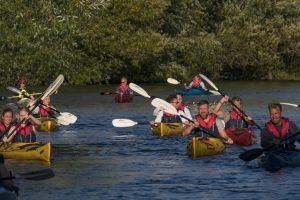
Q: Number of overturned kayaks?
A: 0